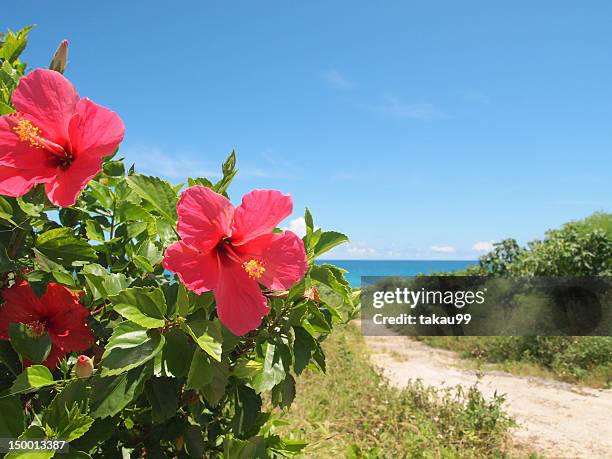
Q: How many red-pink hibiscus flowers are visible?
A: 3